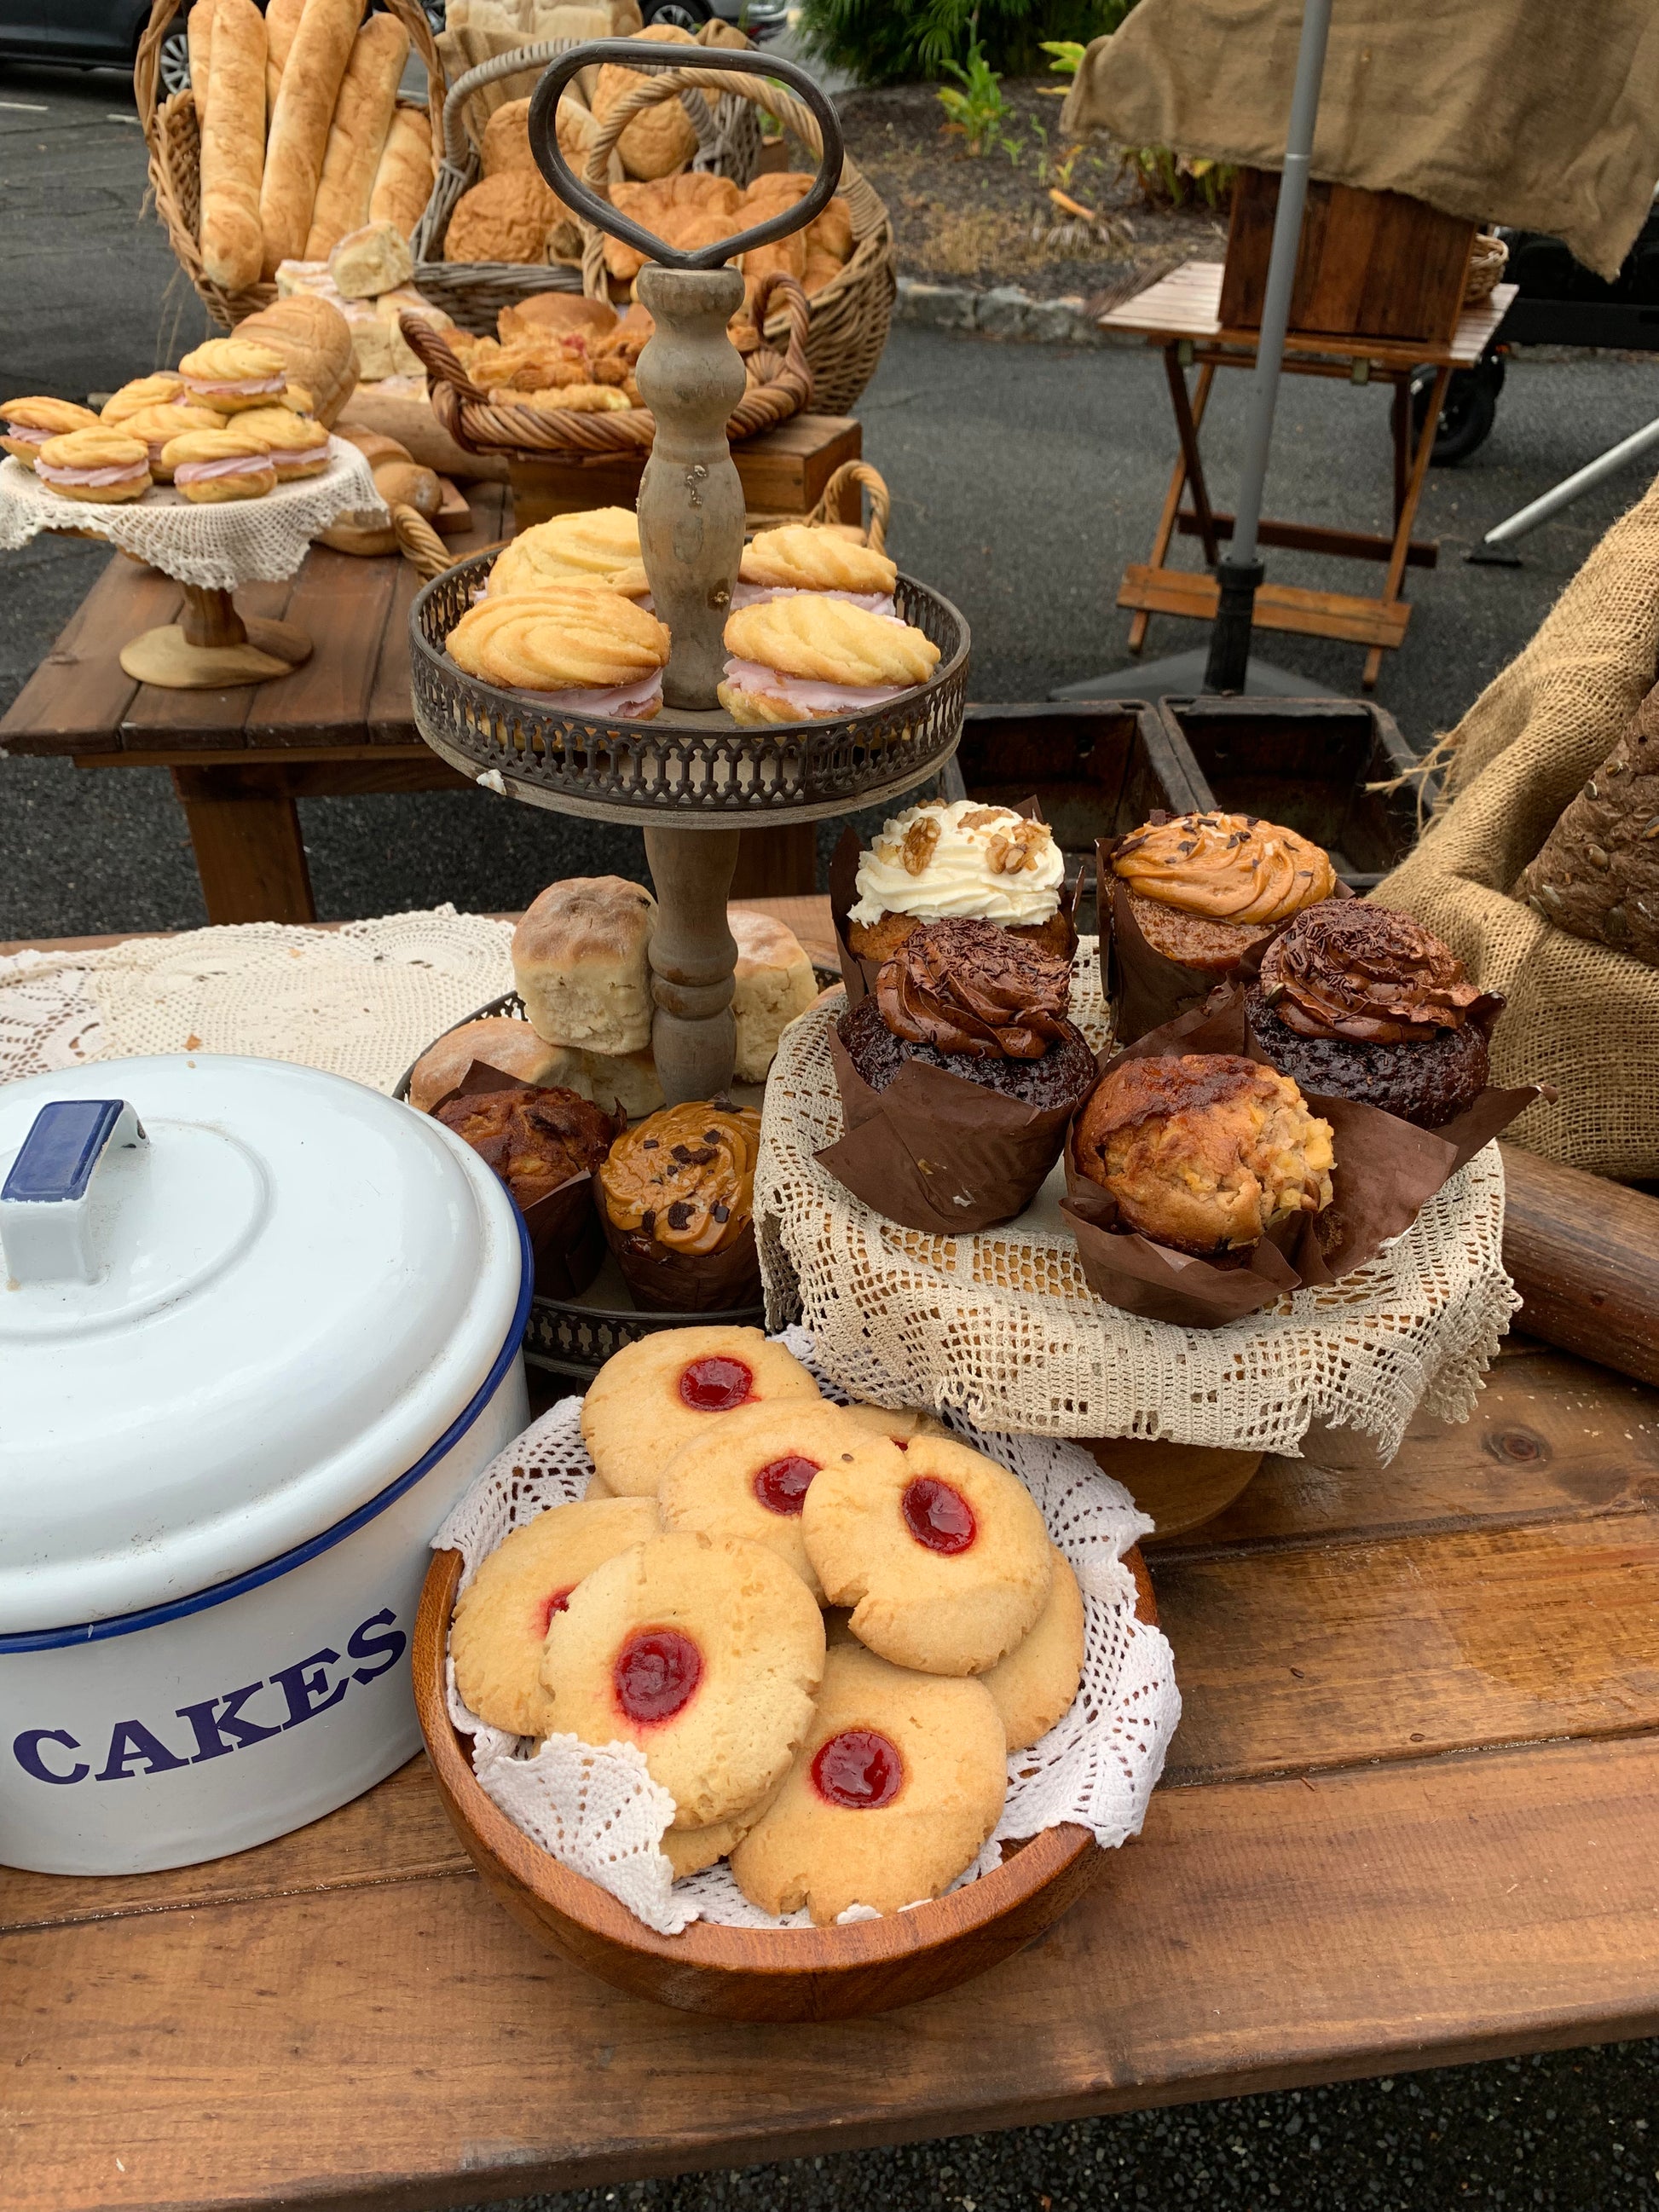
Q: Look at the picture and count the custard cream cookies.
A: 12